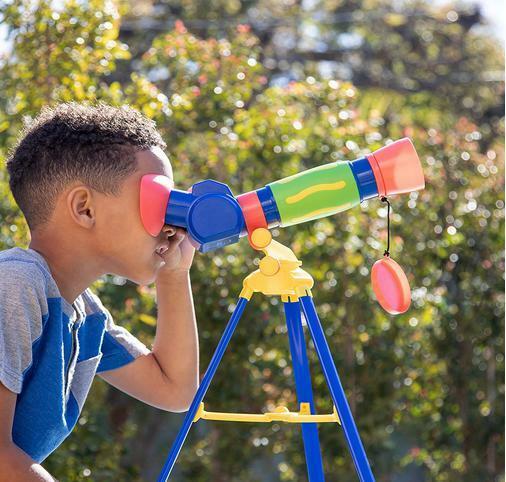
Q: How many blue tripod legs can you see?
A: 3